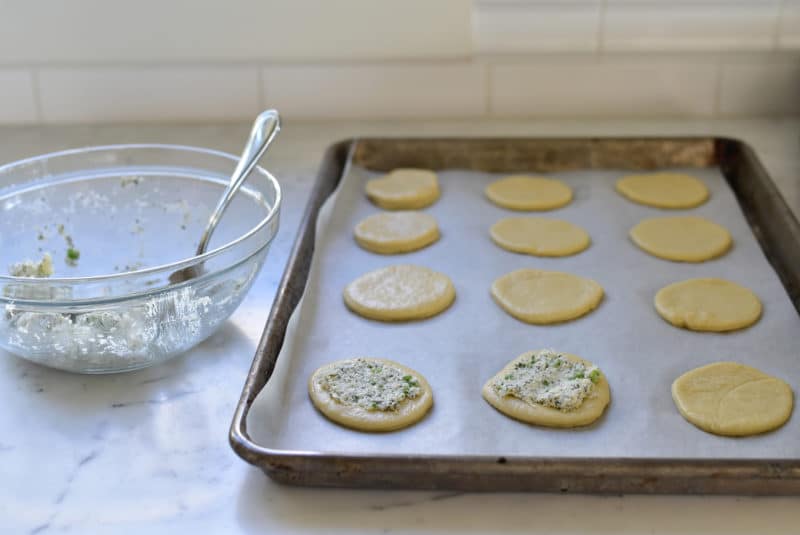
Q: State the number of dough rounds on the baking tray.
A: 12